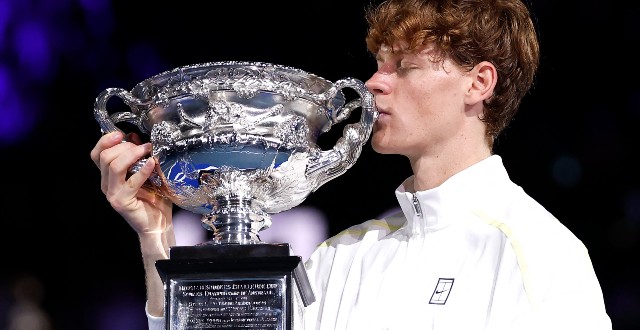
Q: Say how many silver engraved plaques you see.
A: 1